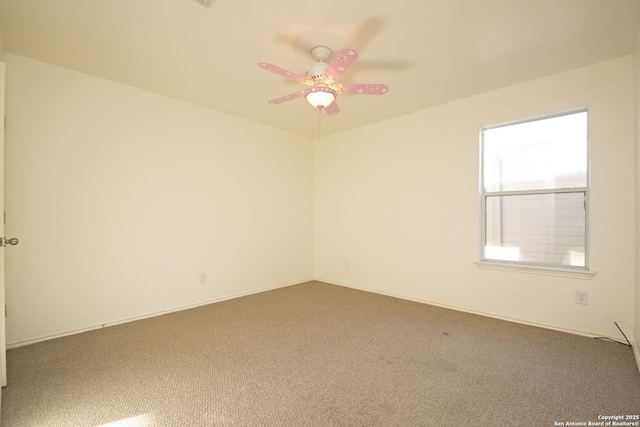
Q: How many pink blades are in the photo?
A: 5